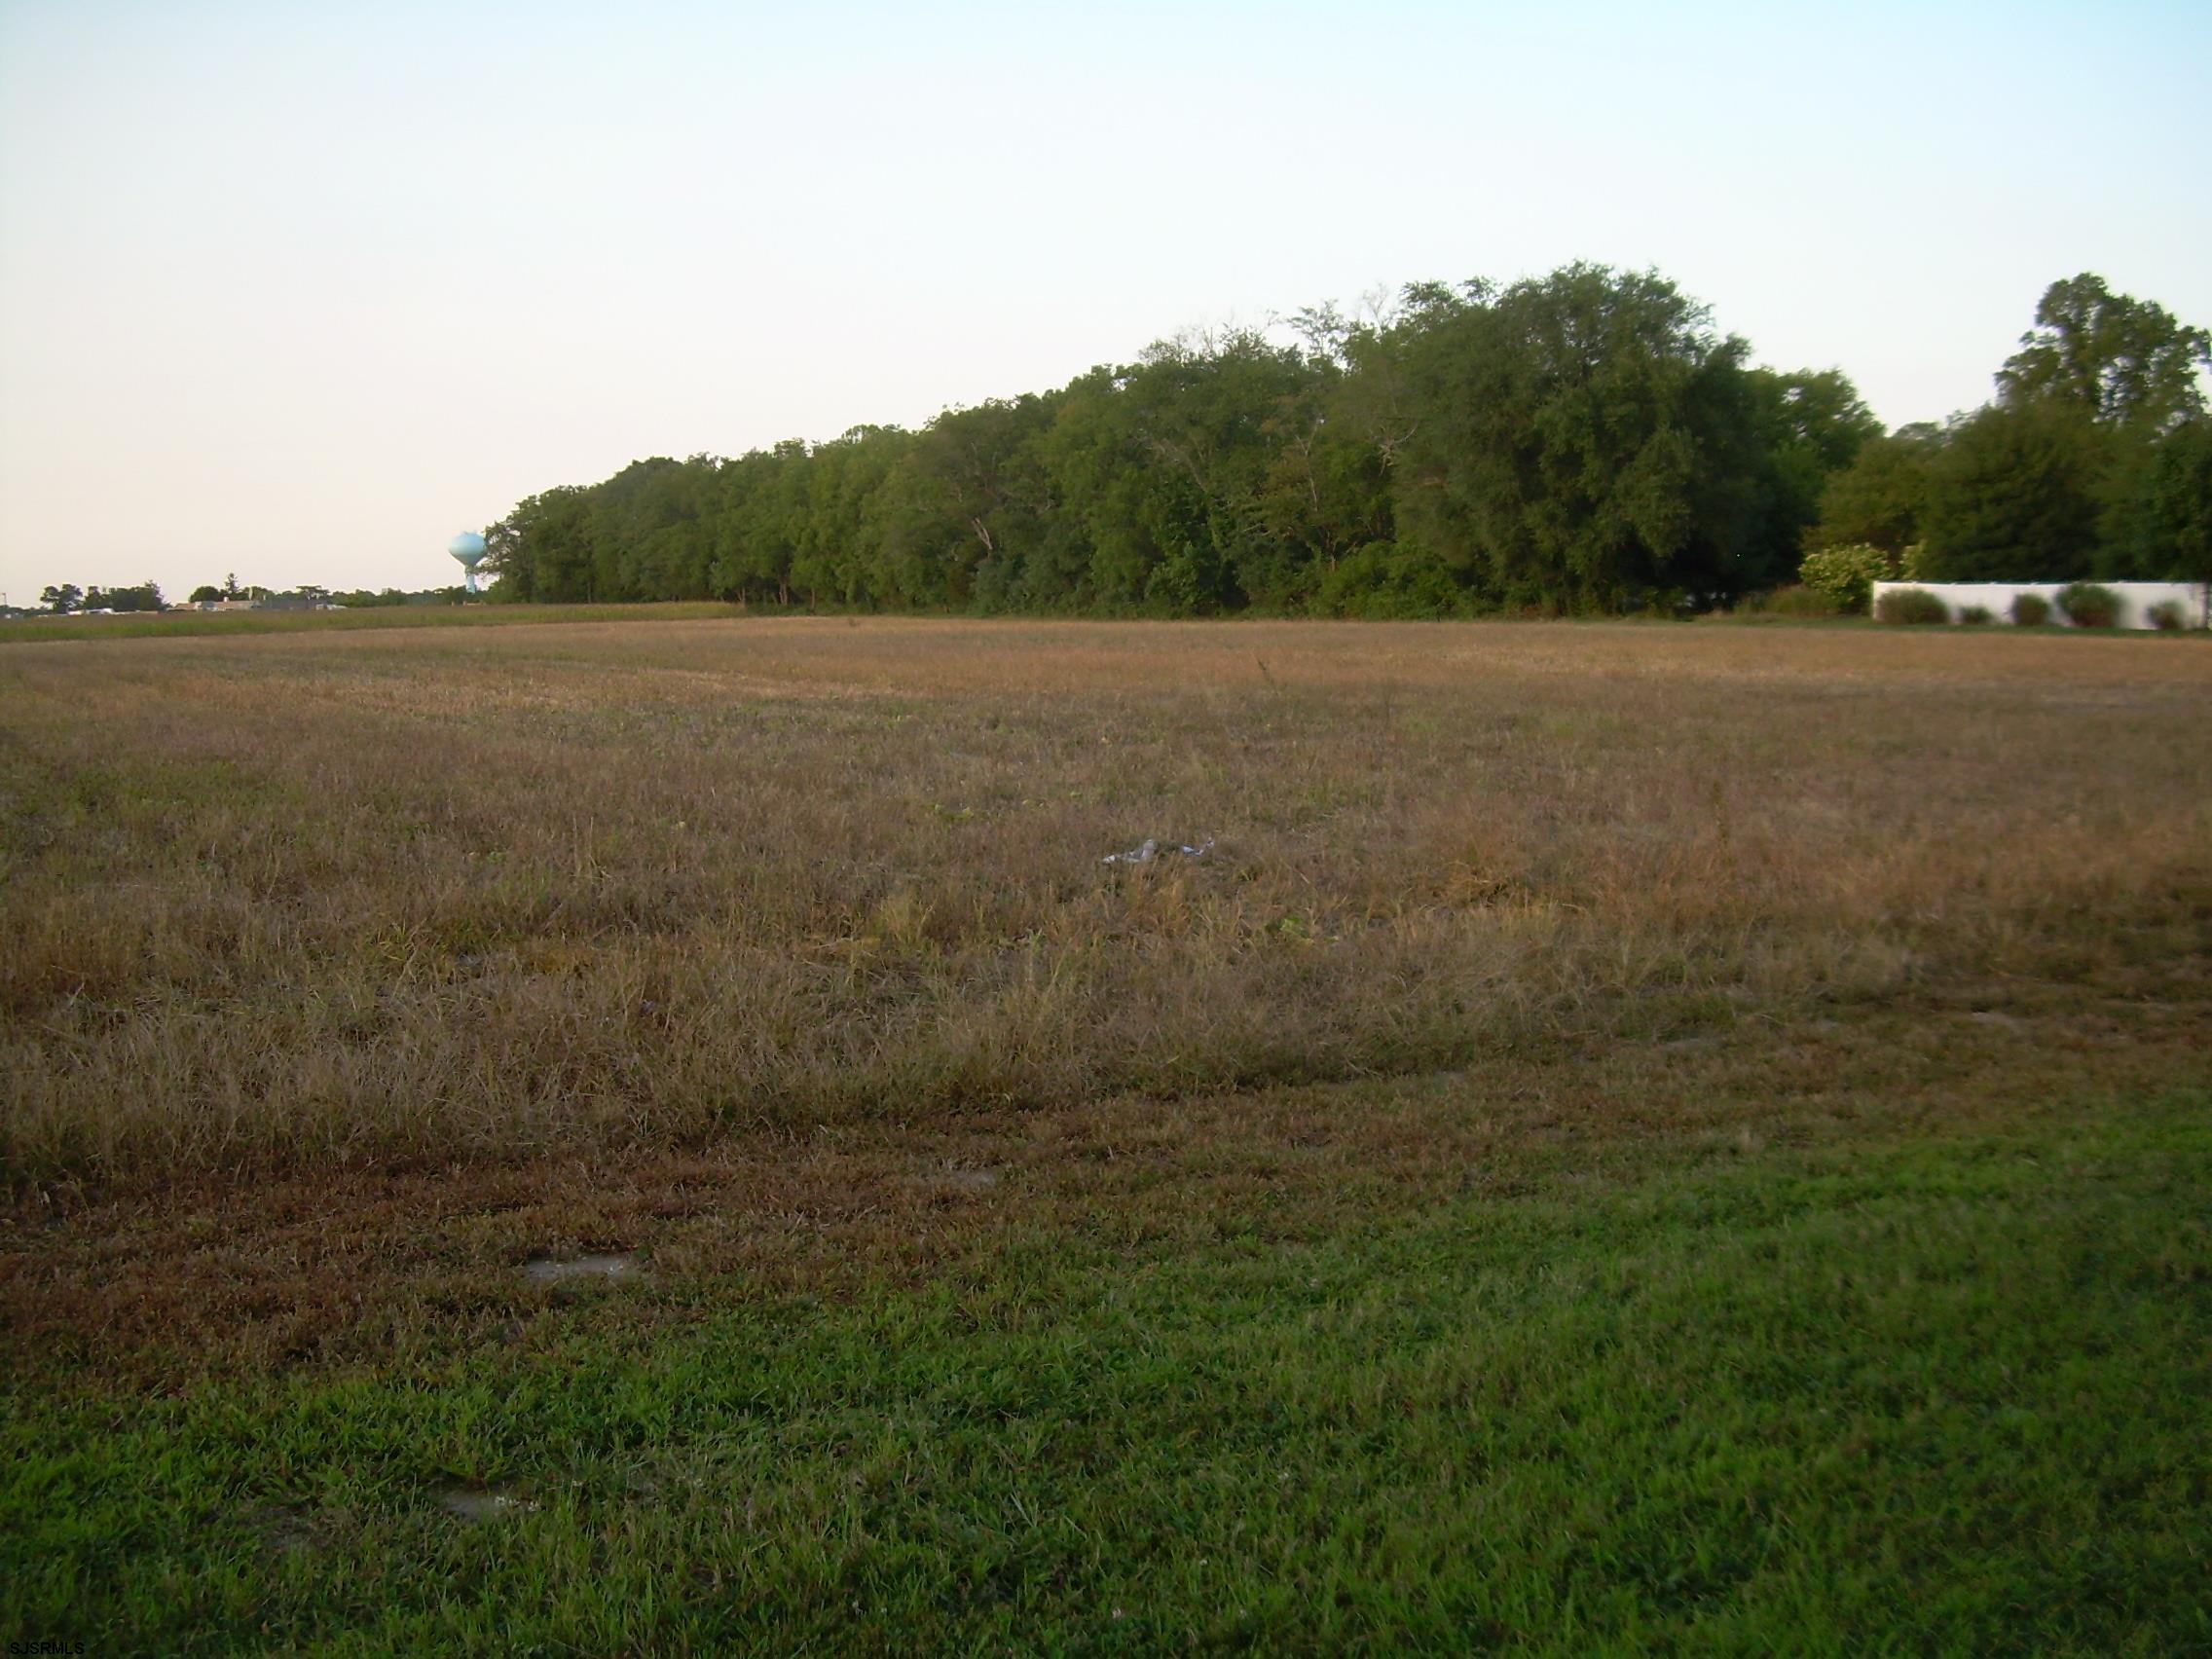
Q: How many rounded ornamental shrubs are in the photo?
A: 5